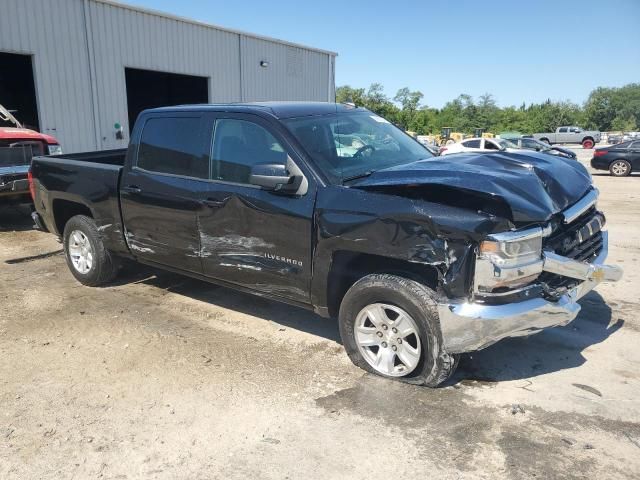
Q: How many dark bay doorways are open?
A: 2